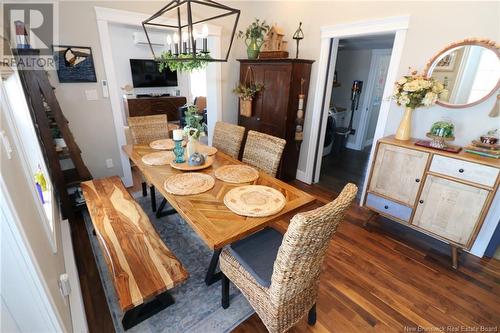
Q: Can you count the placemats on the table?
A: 6